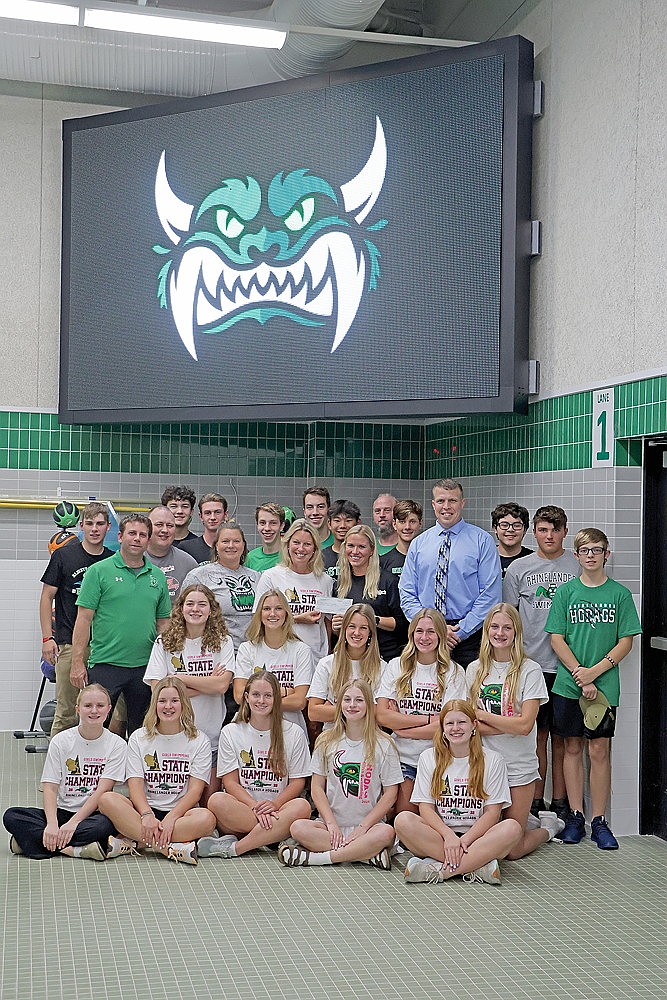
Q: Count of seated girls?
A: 5